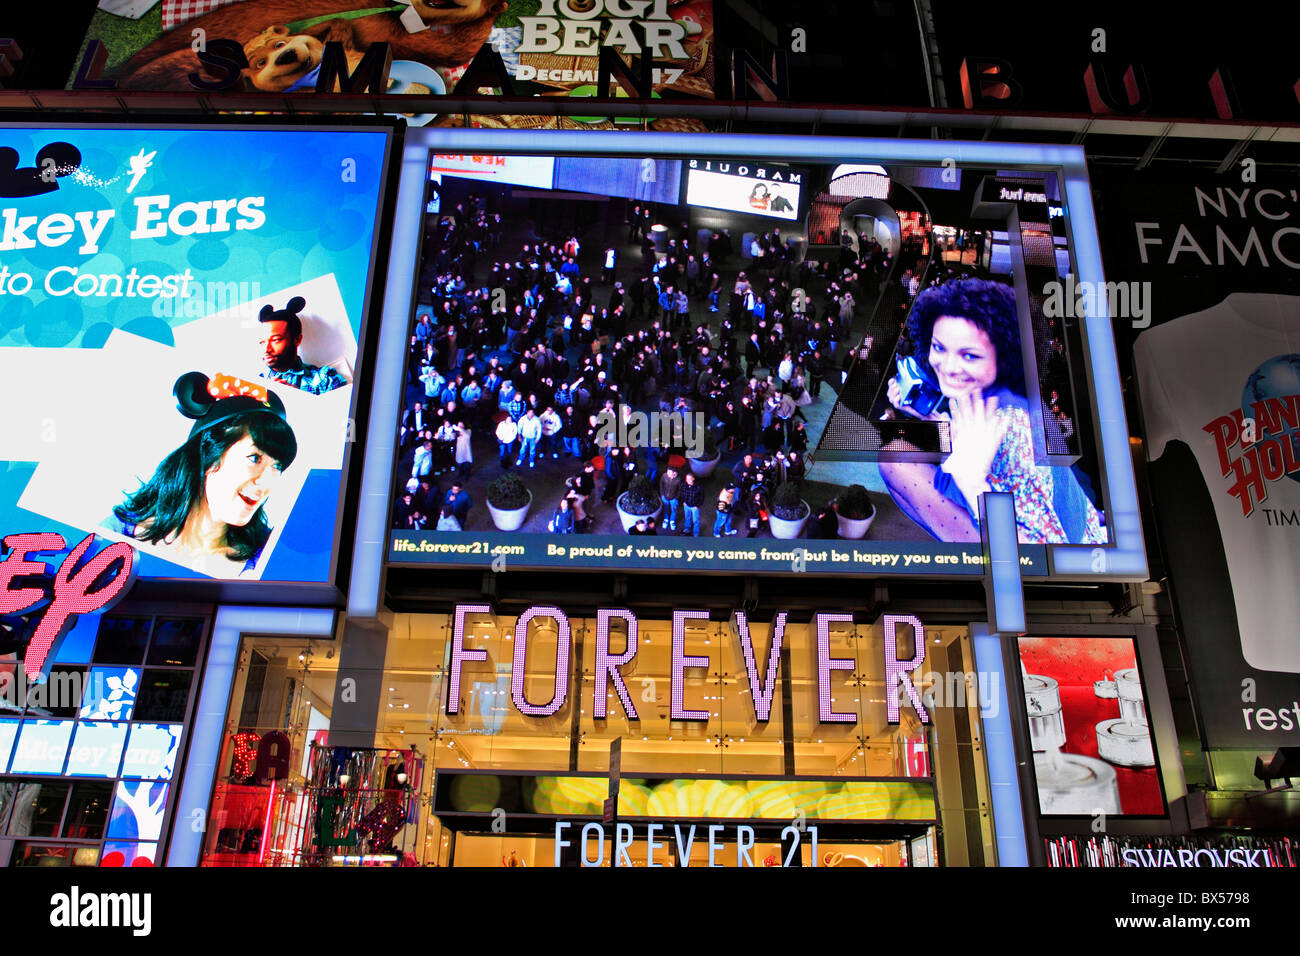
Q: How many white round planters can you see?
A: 5